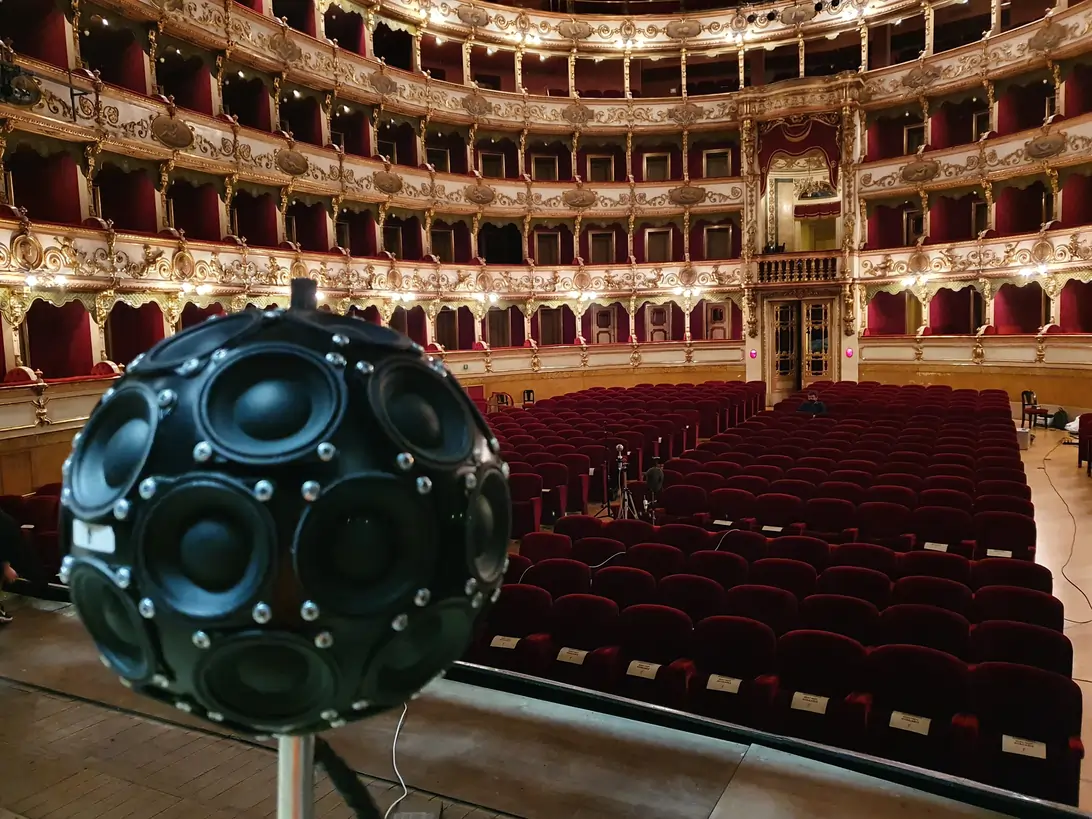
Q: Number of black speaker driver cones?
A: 11